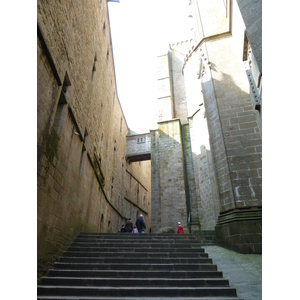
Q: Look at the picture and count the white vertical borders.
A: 2